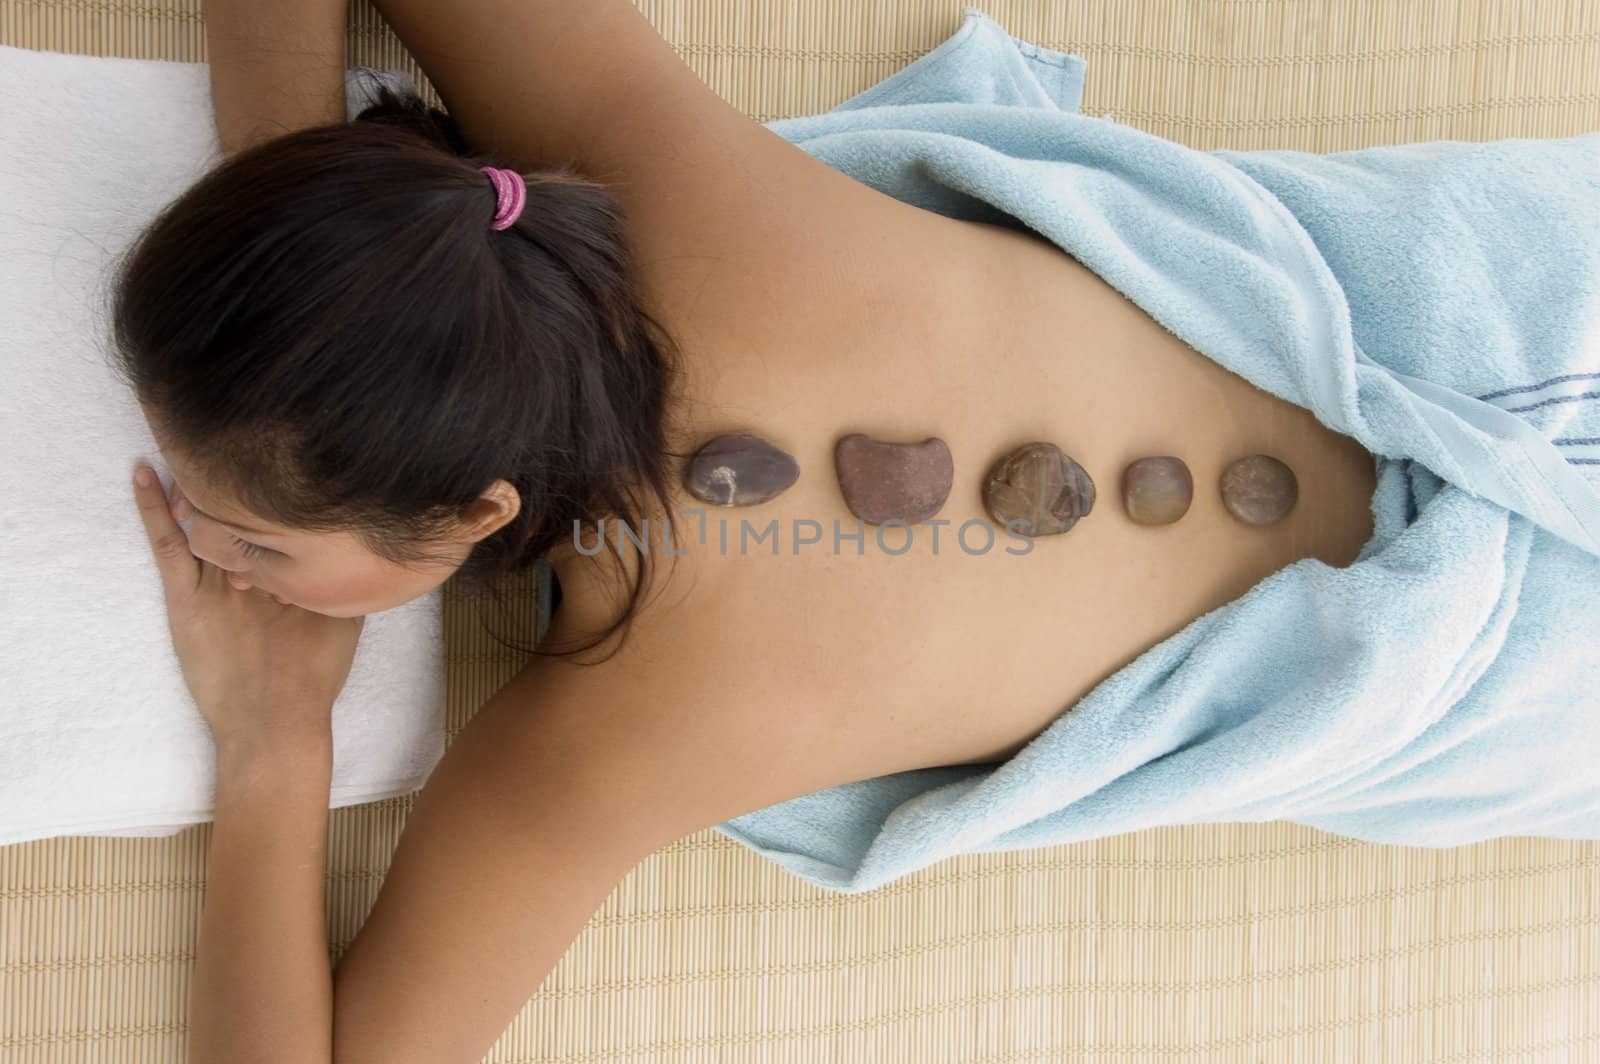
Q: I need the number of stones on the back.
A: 5